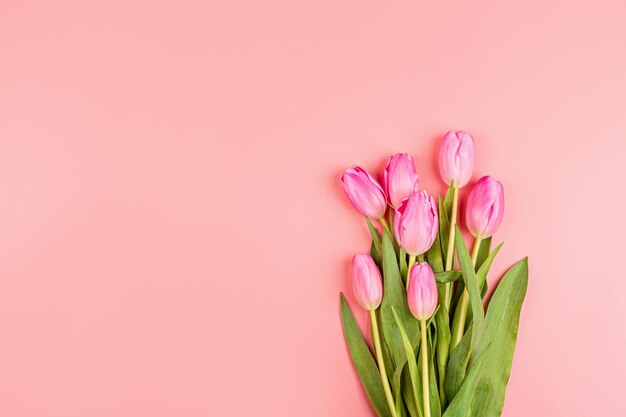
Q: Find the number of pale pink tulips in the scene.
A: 7